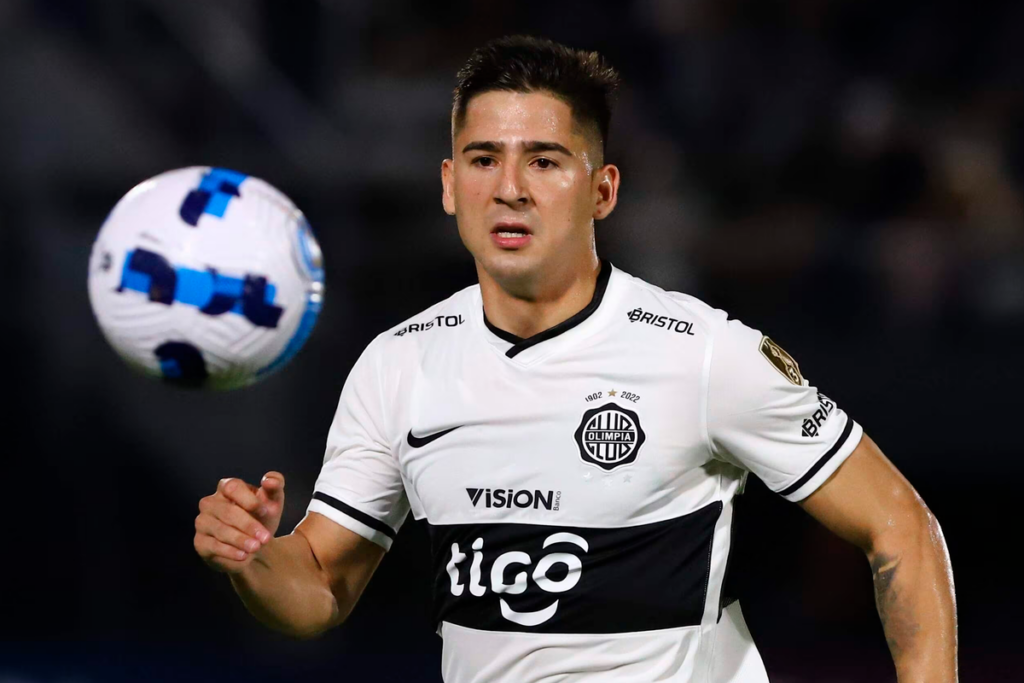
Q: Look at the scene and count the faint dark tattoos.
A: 1